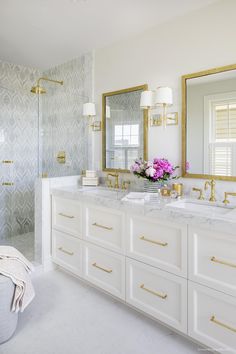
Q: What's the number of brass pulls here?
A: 8